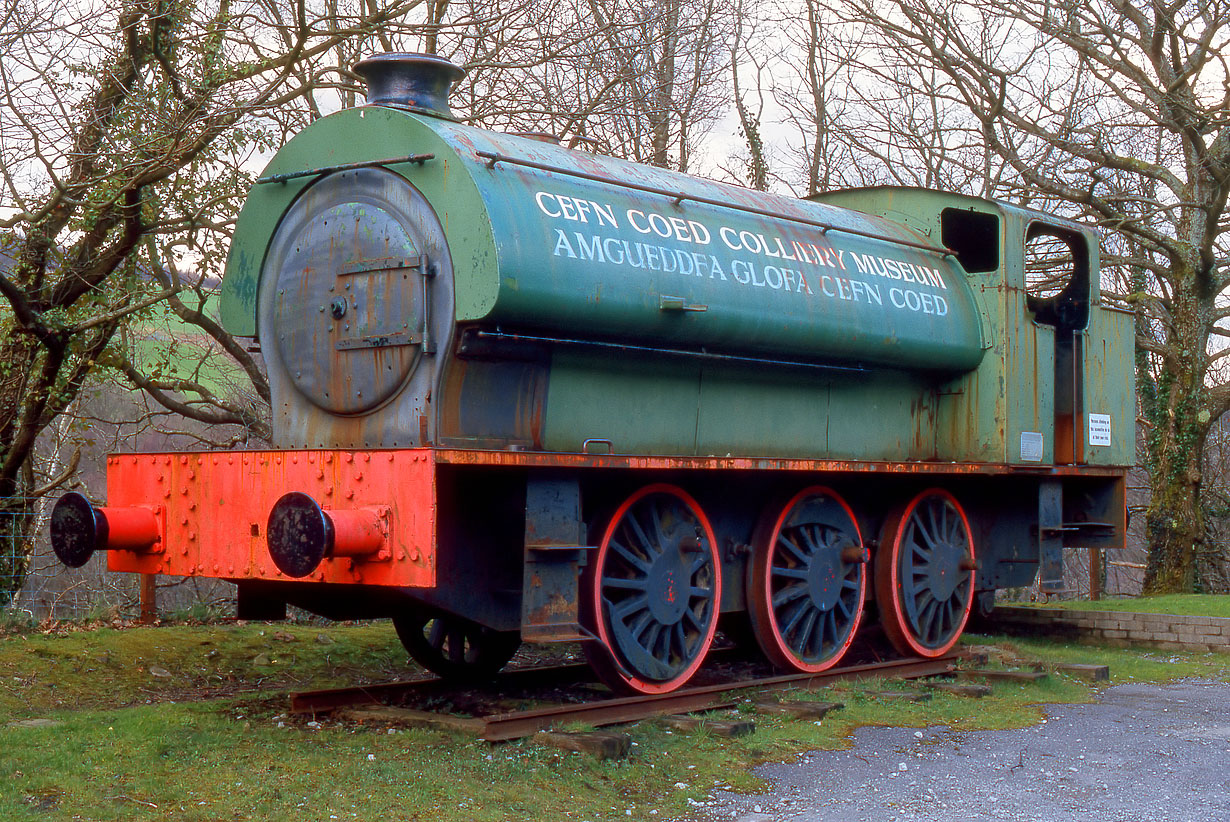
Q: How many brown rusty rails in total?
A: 2